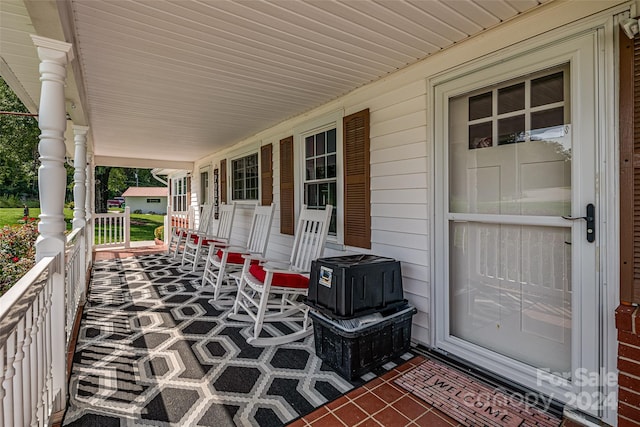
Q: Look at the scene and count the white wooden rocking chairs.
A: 4